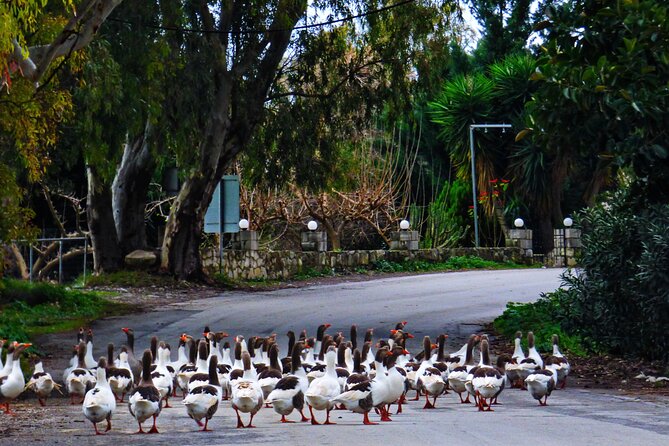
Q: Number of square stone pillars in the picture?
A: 5